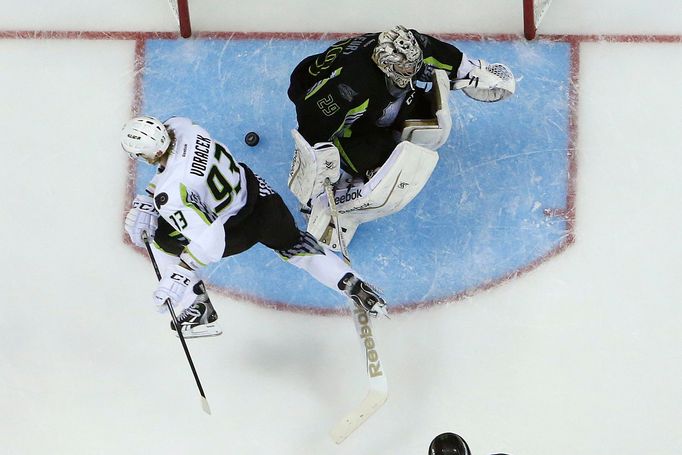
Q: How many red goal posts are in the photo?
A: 2